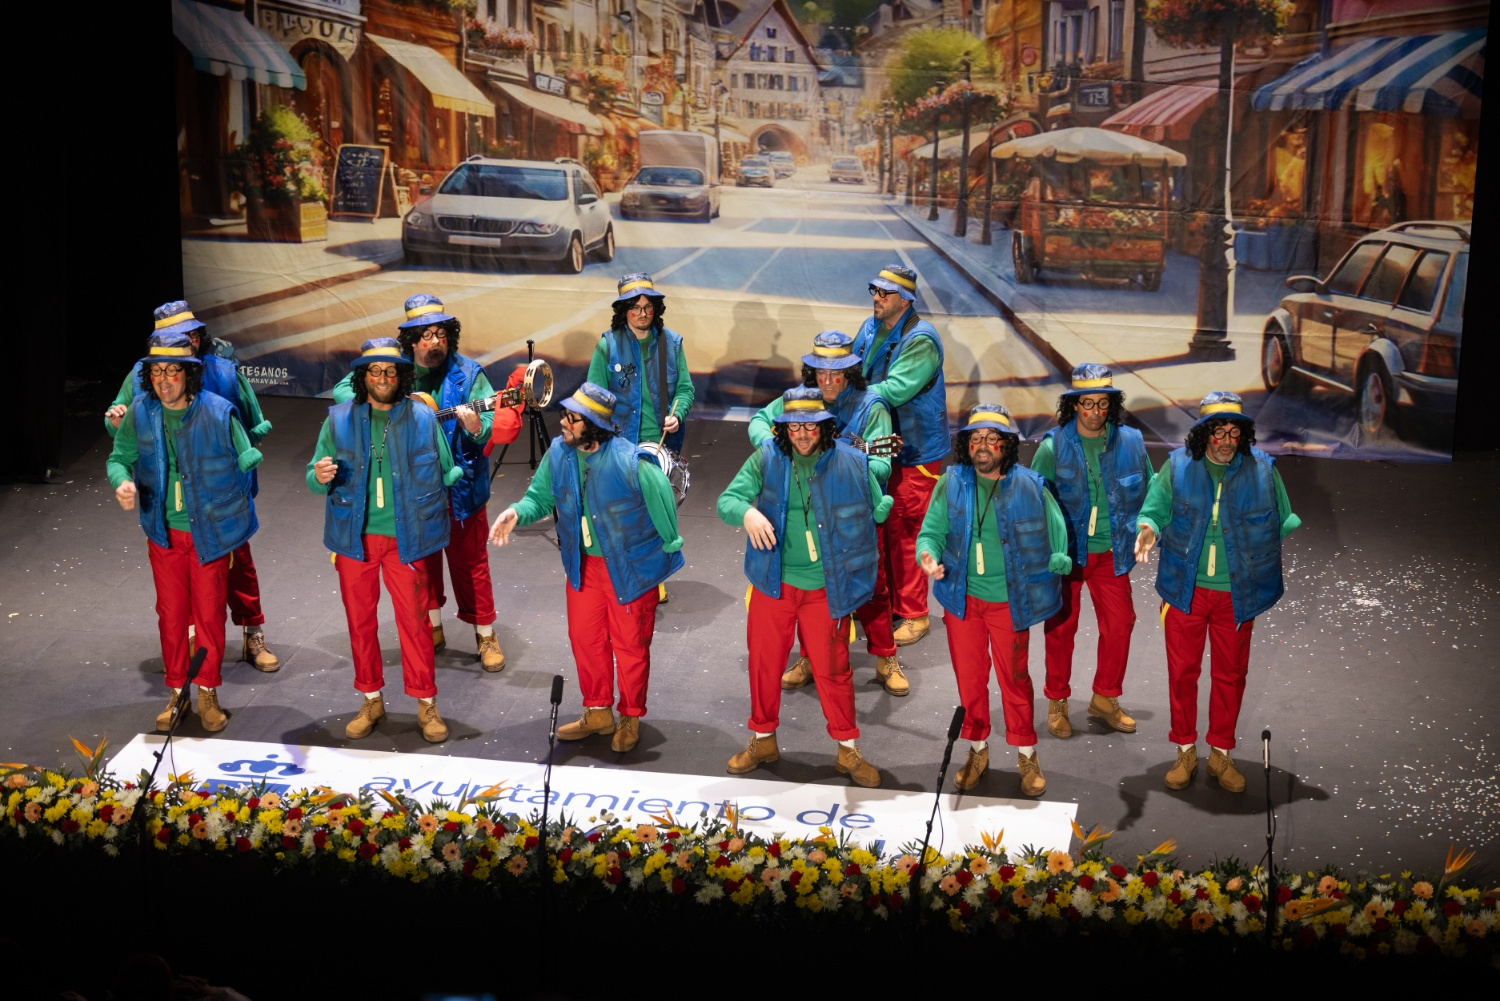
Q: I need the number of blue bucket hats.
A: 12